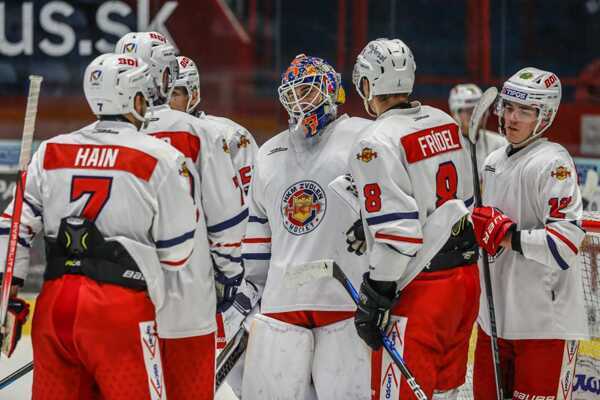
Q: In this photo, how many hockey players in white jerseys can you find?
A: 7